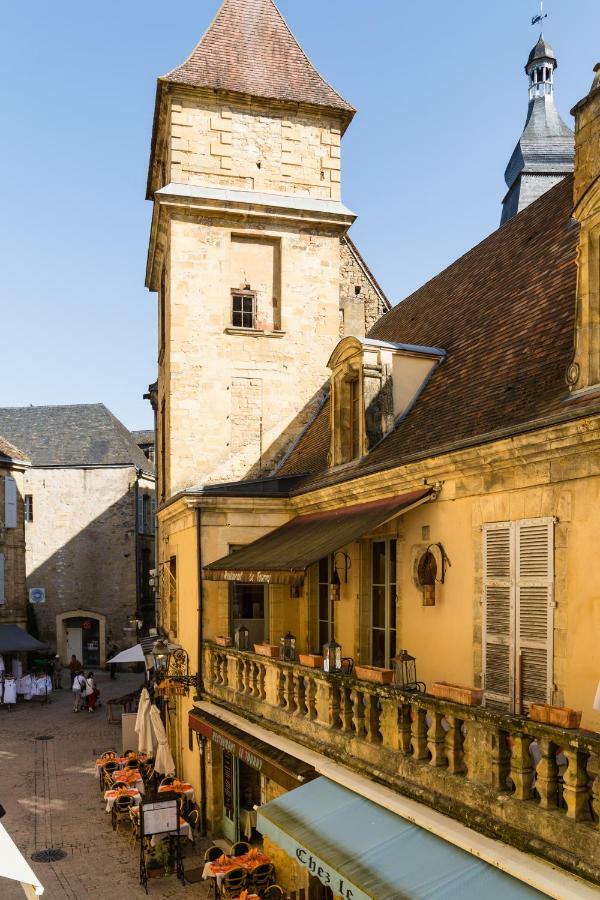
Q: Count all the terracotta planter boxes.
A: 6